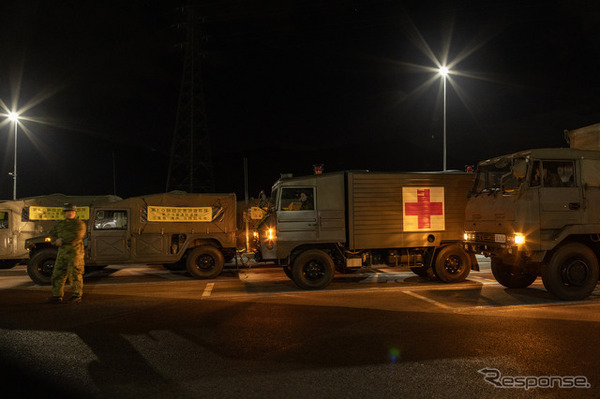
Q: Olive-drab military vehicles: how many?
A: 4